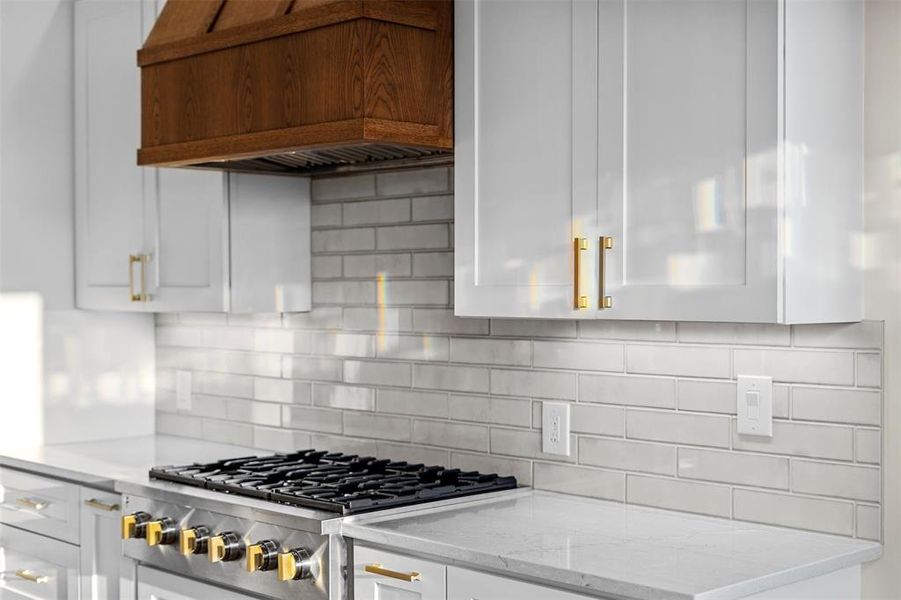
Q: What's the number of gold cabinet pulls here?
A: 8